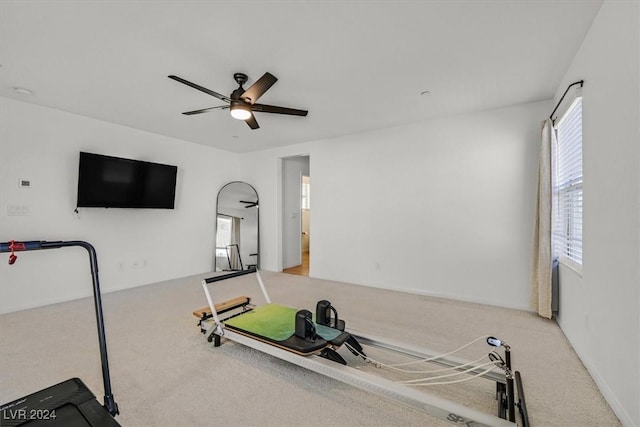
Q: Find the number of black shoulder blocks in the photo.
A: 2